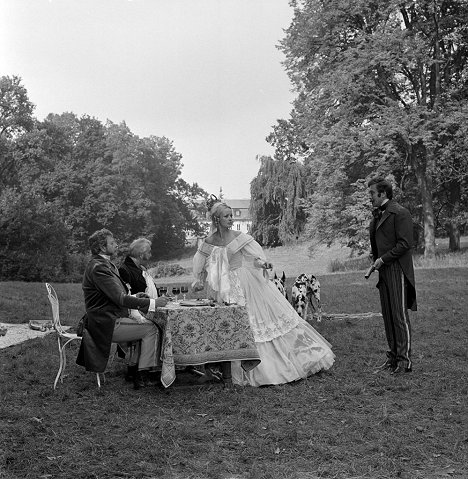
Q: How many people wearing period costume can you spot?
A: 4